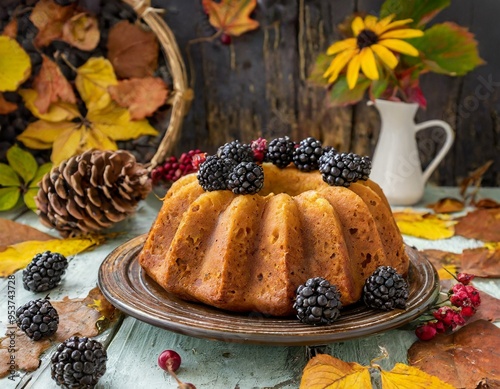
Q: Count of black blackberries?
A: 12